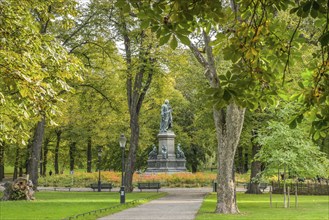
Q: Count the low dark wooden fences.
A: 1